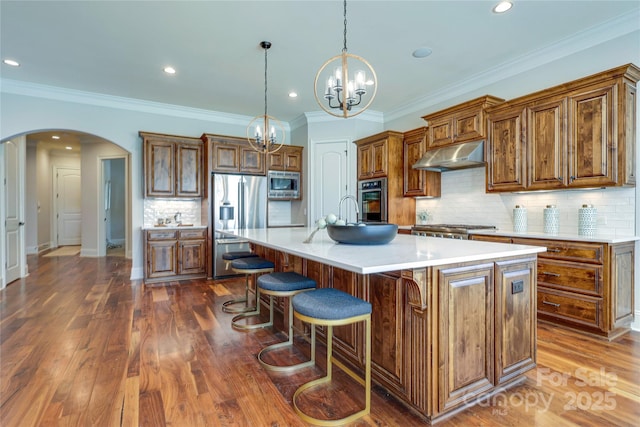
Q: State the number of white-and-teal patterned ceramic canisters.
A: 3